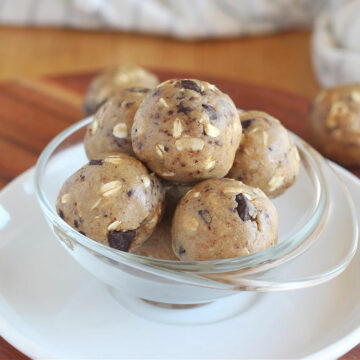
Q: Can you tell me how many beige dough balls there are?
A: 8